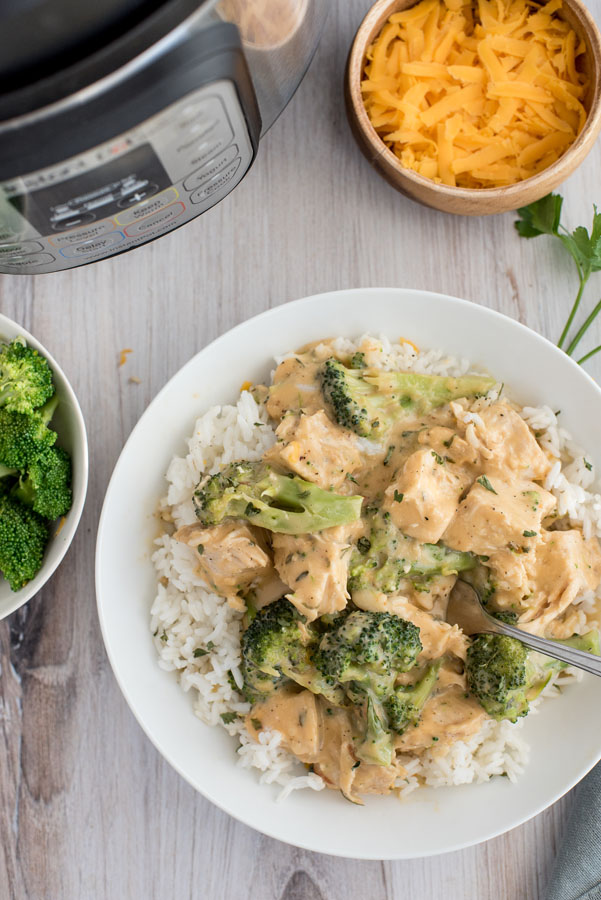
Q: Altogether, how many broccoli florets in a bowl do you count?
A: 4